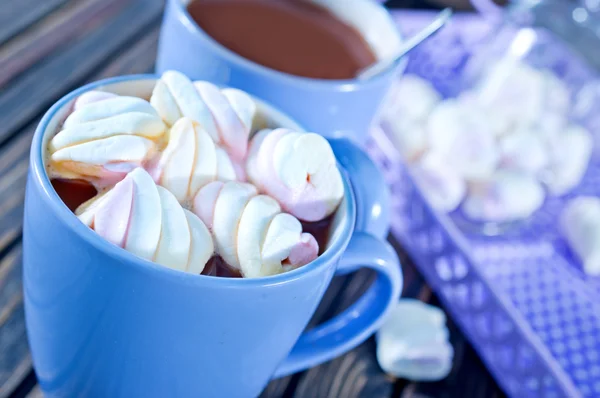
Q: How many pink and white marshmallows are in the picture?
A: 6